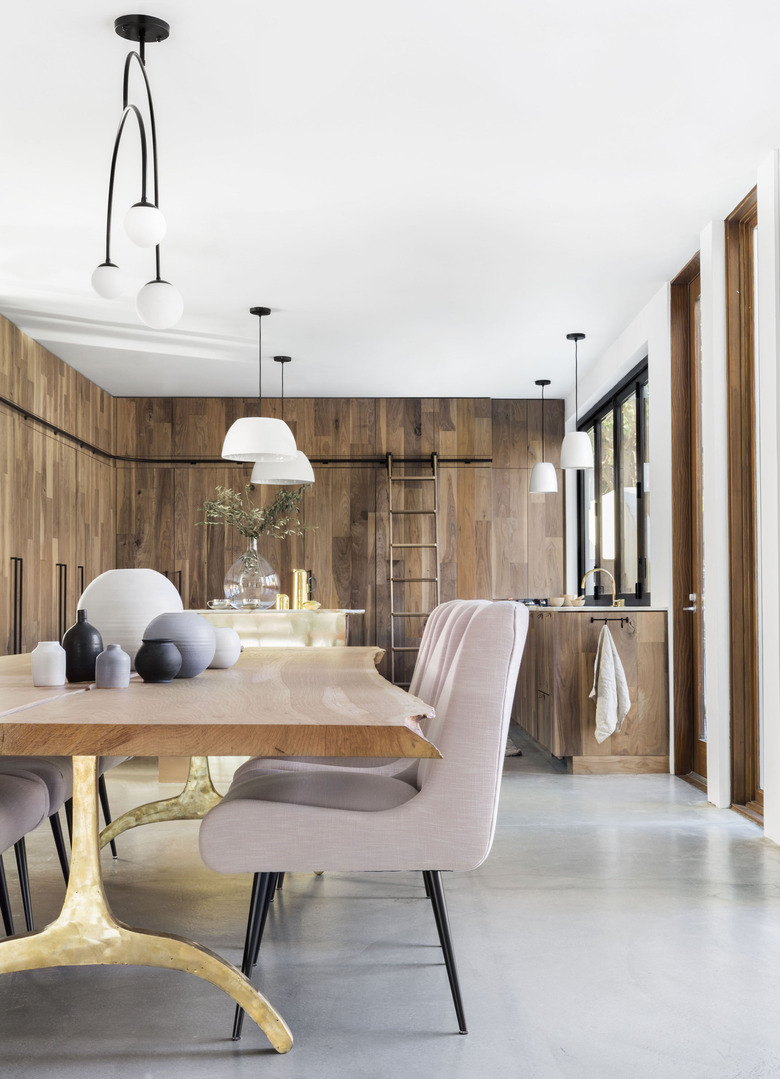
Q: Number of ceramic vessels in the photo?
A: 7